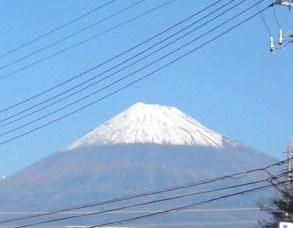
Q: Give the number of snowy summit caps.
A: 1